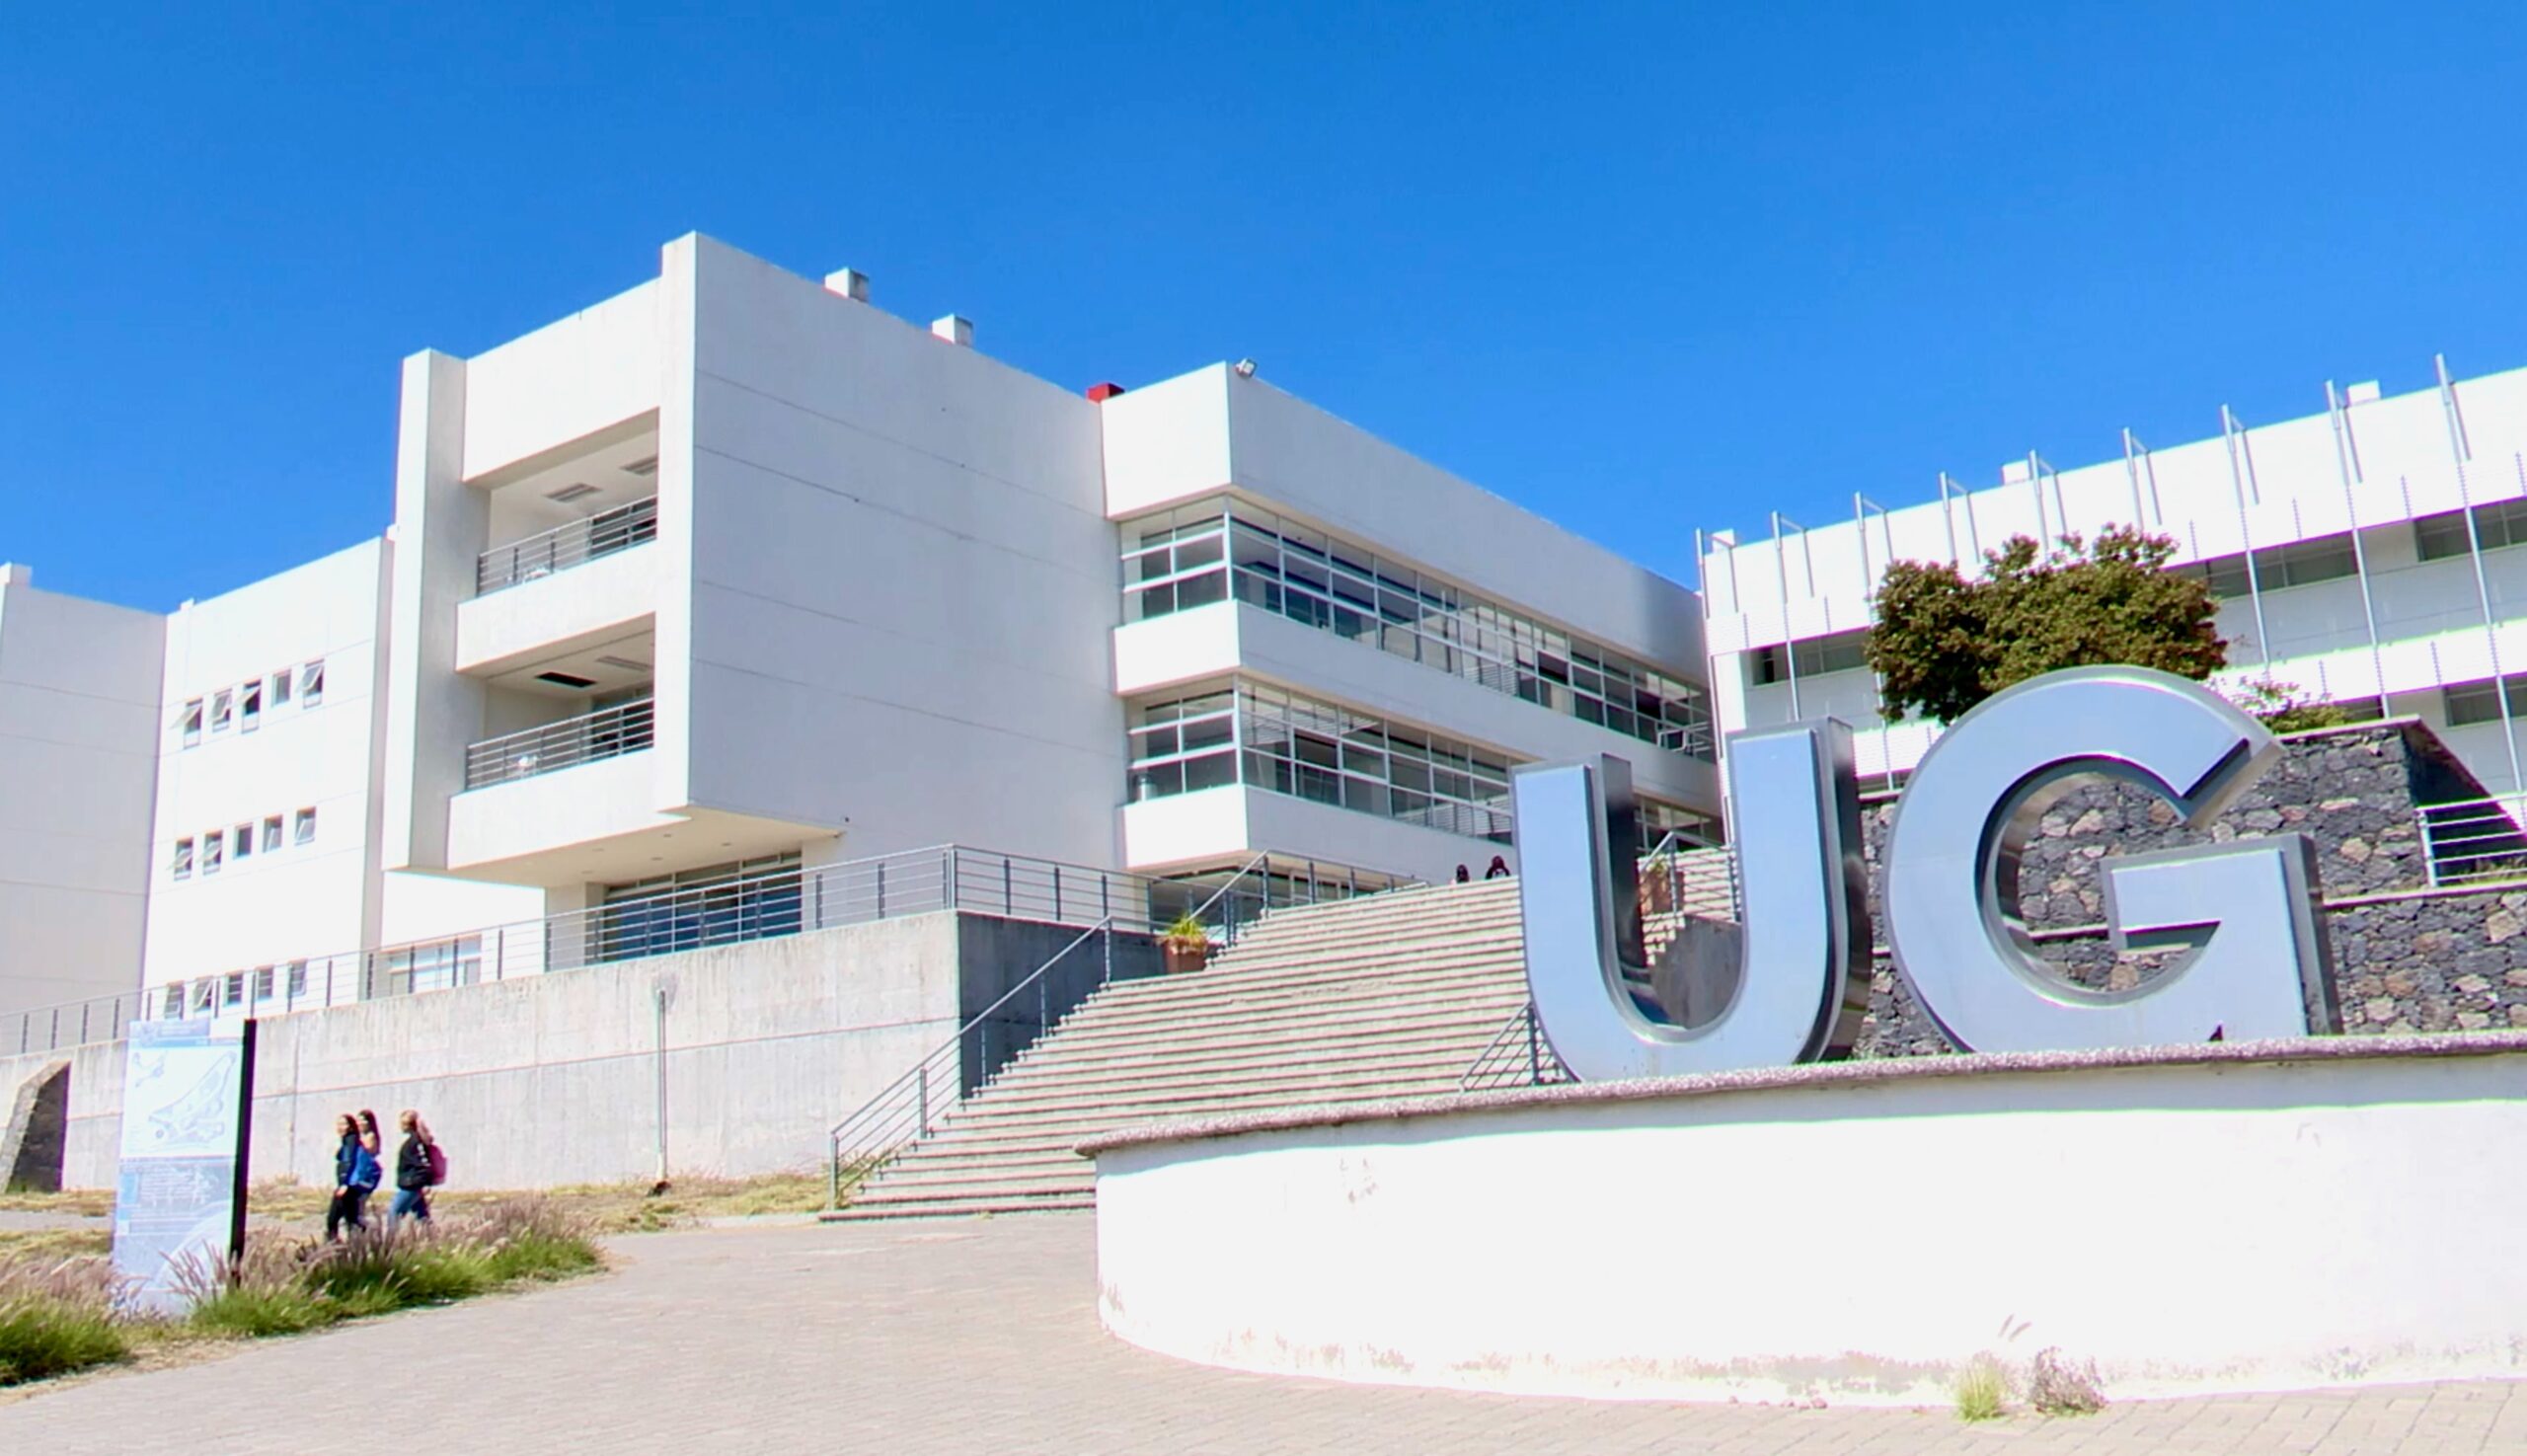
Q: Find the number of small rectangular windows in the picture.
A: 15